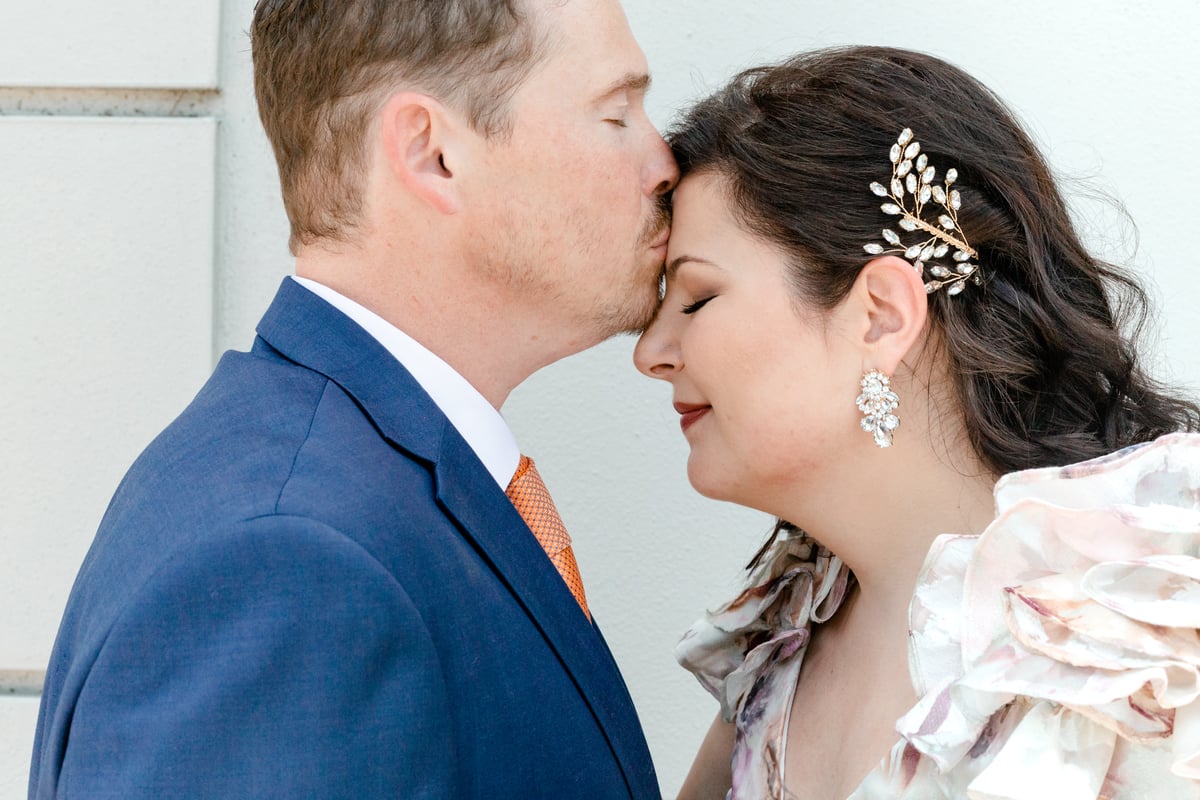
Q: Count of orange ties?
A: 1